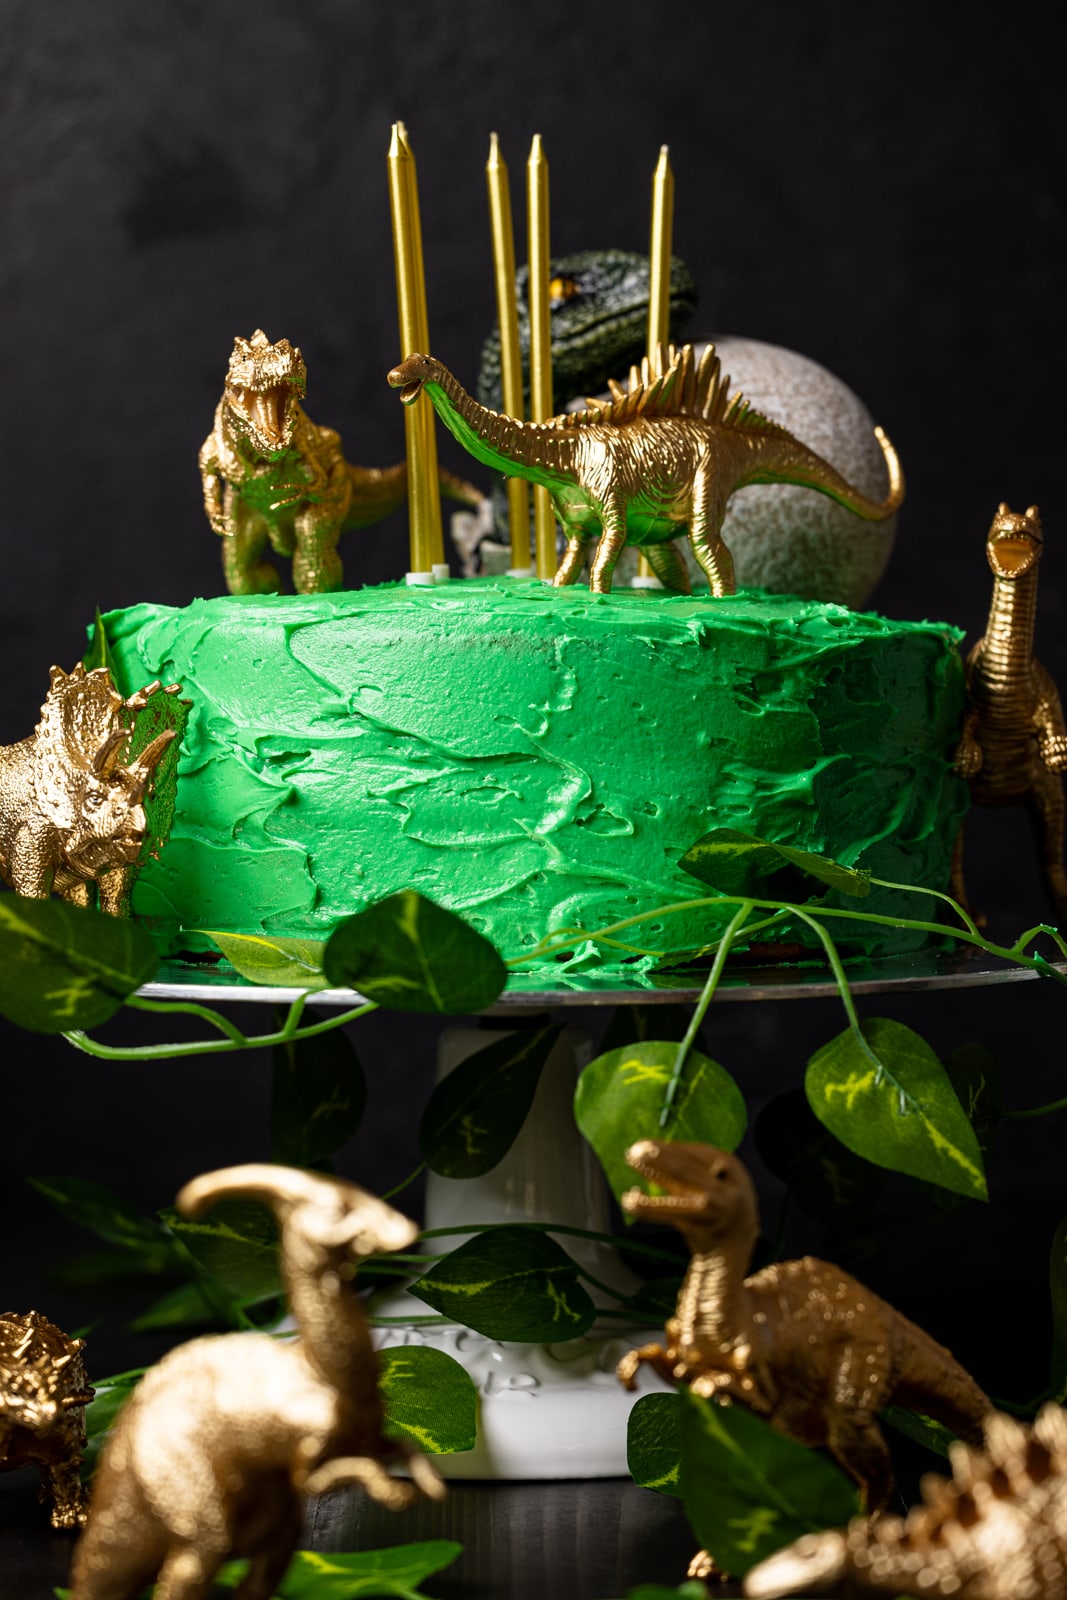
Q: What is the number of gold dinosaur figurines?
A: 8